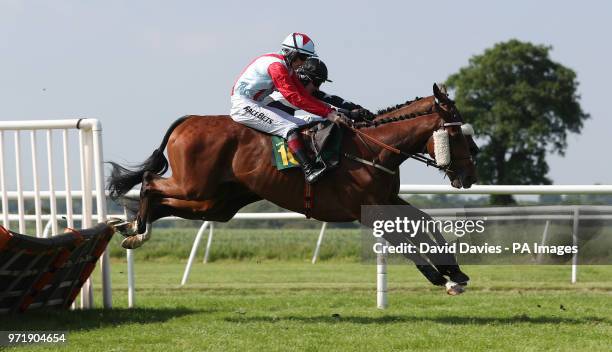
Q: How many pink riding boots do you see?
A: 0